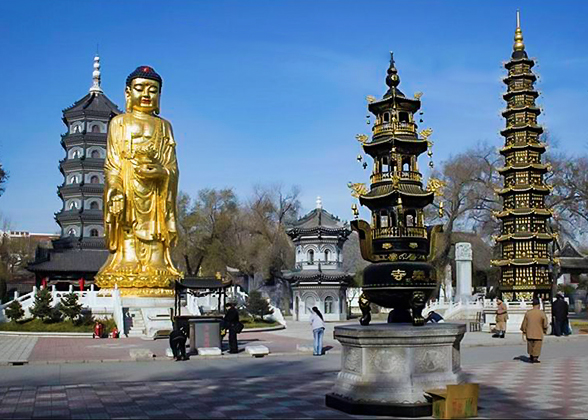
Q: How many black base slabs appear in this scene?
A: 1